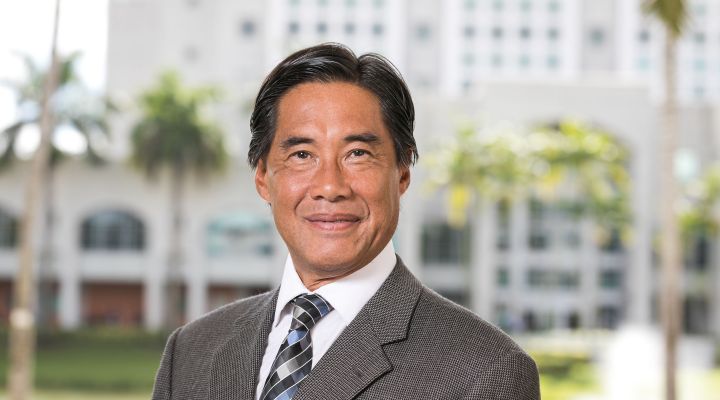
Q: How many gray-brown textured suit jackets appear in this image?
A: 1